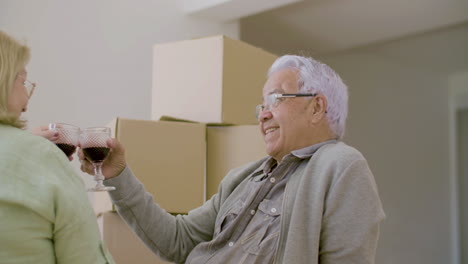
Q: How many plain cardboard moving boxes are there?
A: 4